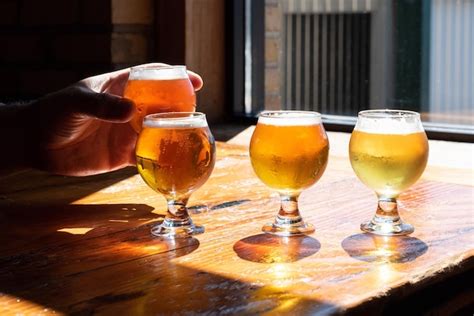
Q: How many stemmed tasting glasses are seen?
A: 4